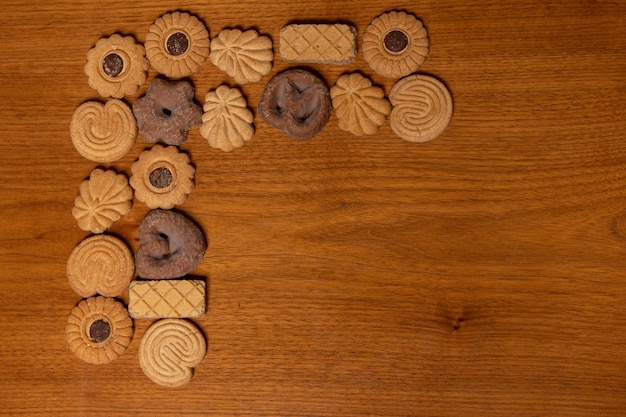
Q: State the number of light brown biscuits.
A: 15